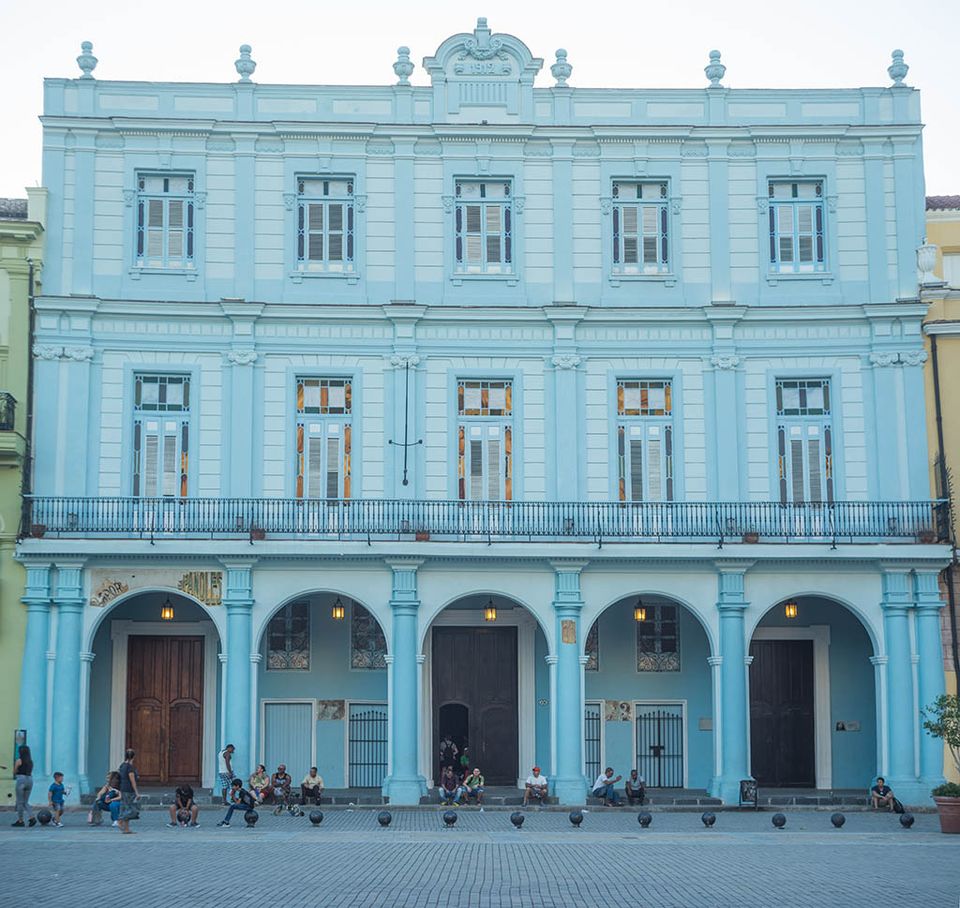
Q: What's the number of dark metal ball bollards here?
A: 13